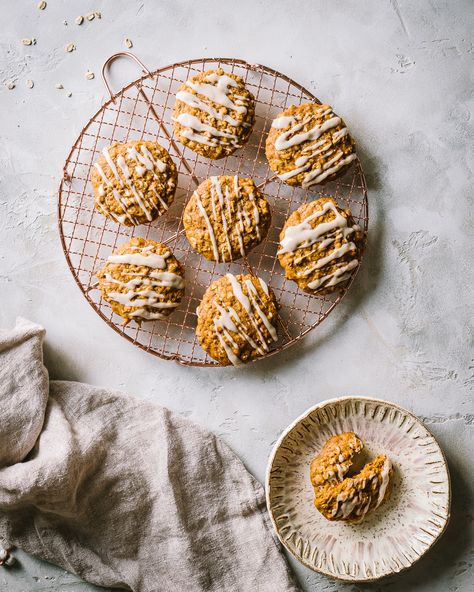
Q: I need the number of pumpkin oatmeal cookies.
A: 8